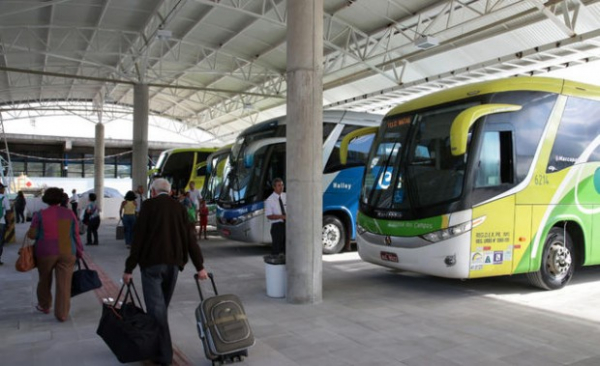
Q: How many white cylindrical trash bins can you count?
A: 1